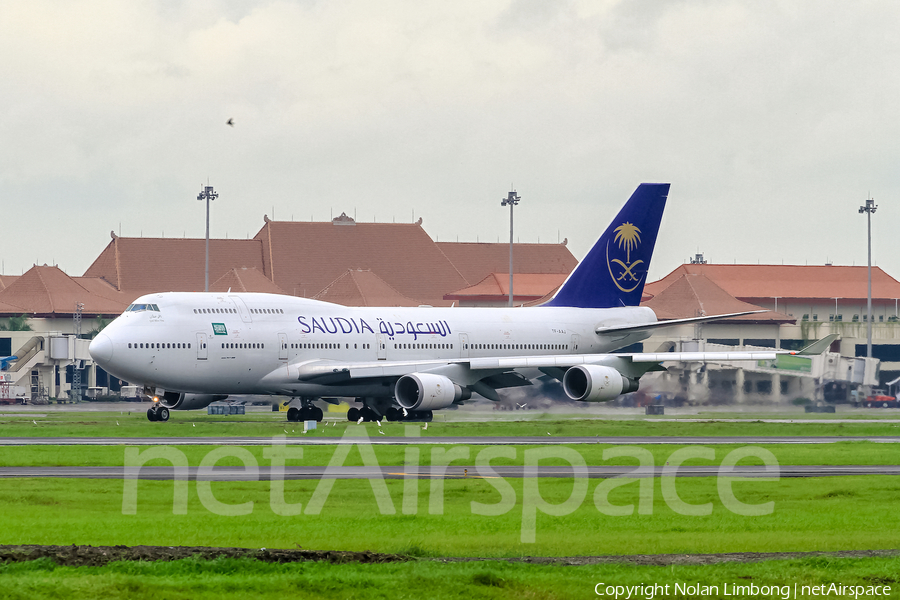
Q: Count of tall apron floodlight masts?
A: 3